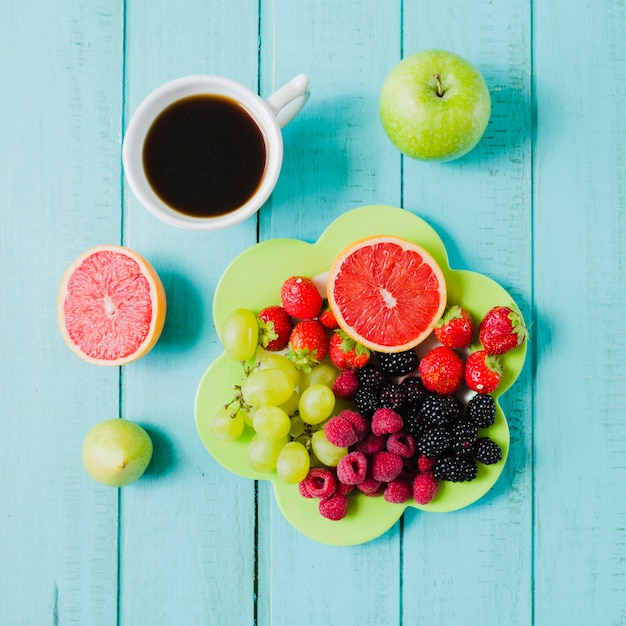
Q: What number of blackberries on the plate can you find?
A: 12